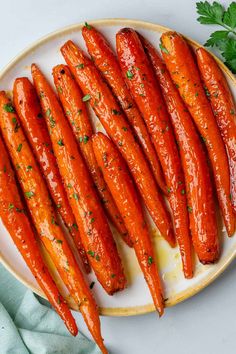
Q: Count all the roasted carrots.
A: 12